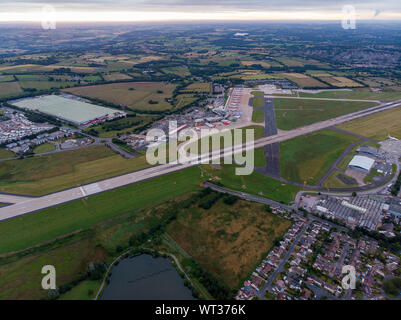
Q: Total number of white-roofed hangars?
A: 1